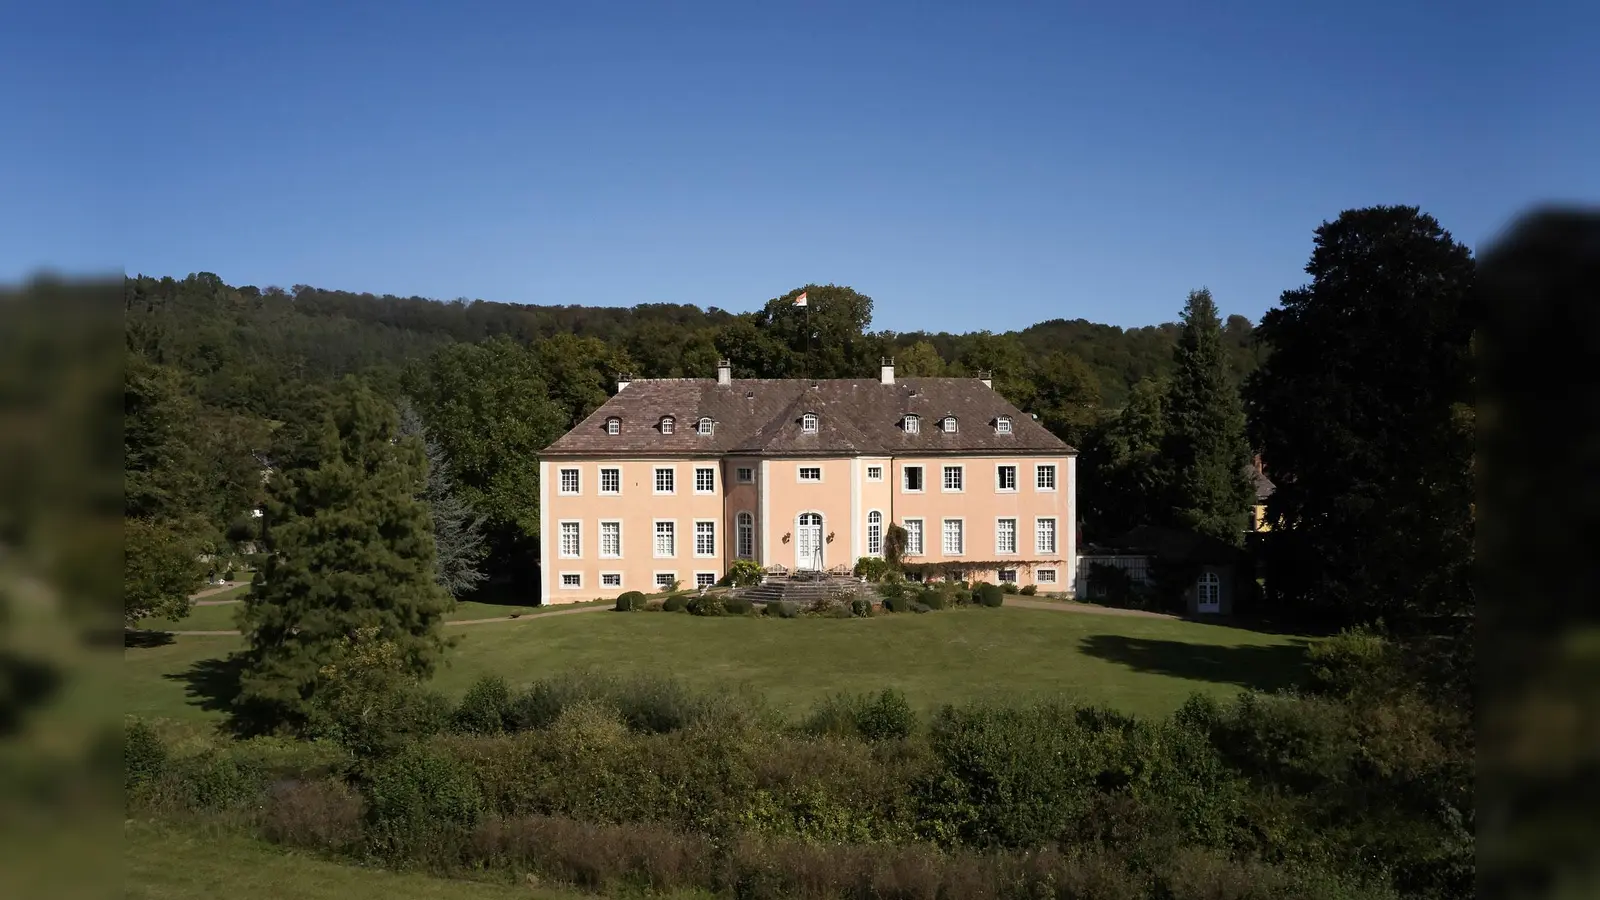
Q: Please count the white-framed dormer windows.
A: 7